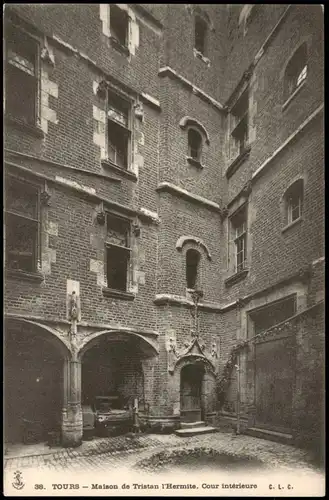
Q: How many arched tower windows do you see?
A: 3